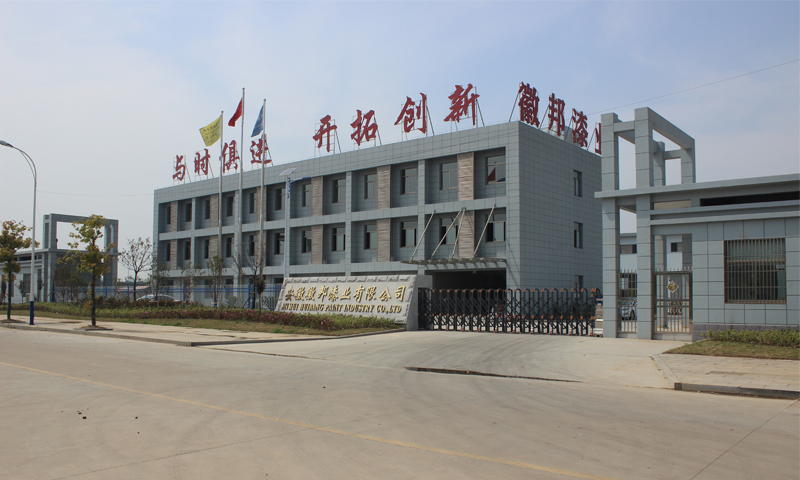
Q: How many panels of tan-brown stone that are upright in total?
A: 12